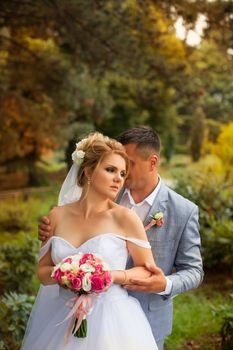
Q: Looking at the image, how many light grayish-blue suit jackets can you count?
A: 1